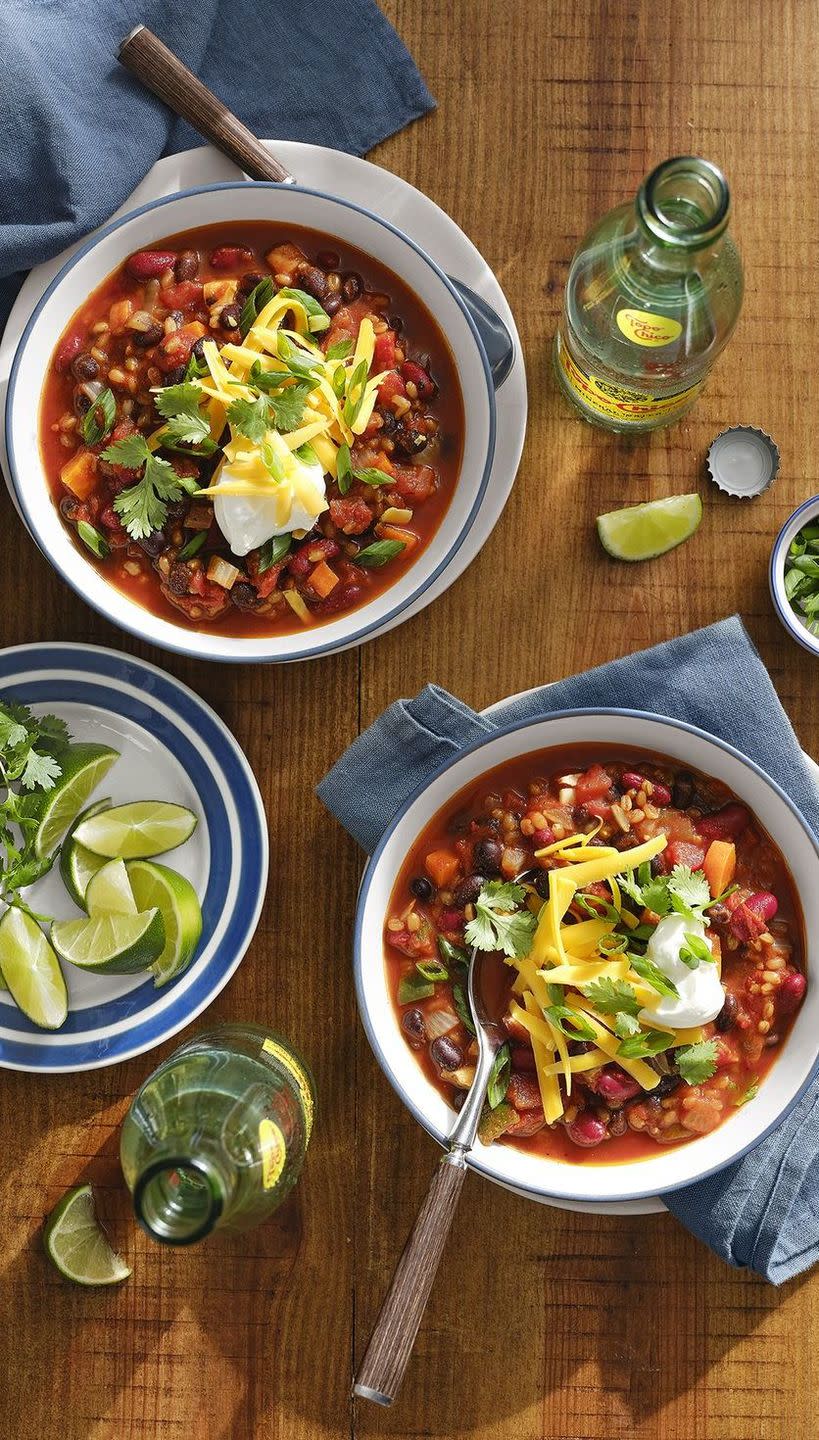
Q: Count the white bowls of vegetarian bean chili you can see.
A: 2